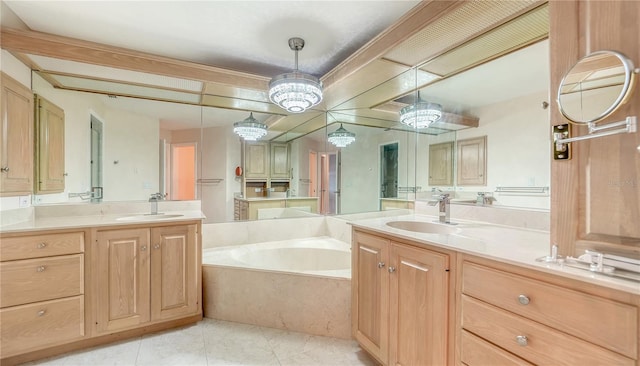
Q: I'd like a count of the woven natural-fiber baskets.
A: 0